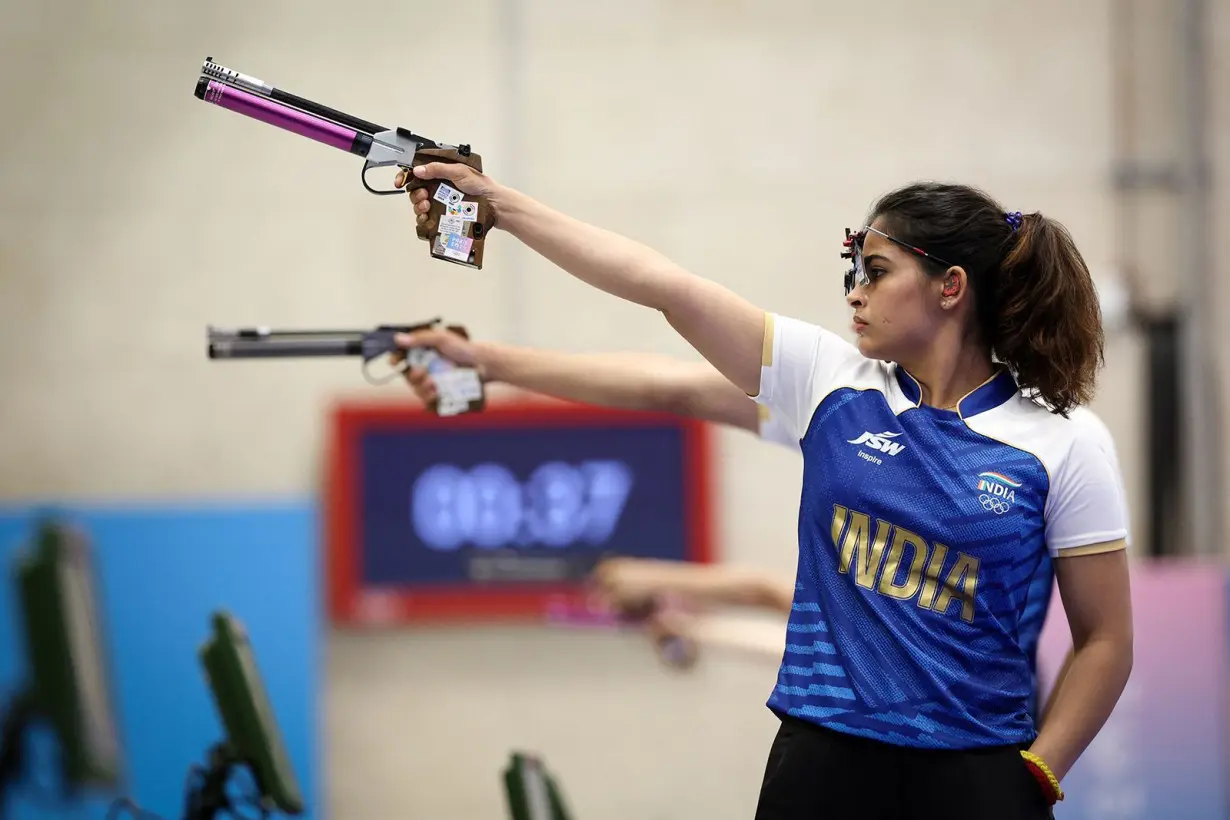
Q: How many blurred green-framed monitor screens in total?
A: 3